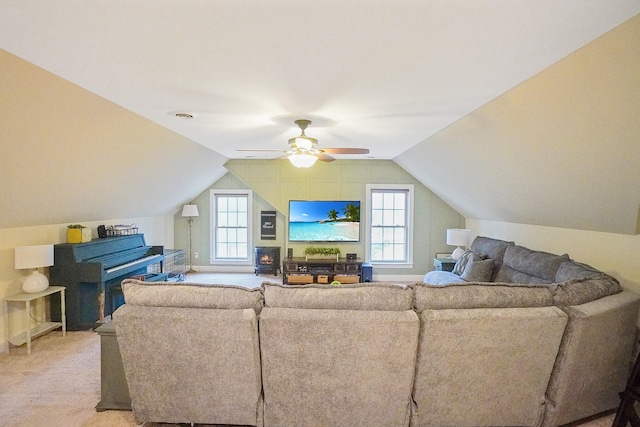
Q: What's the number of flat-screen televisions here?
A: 1